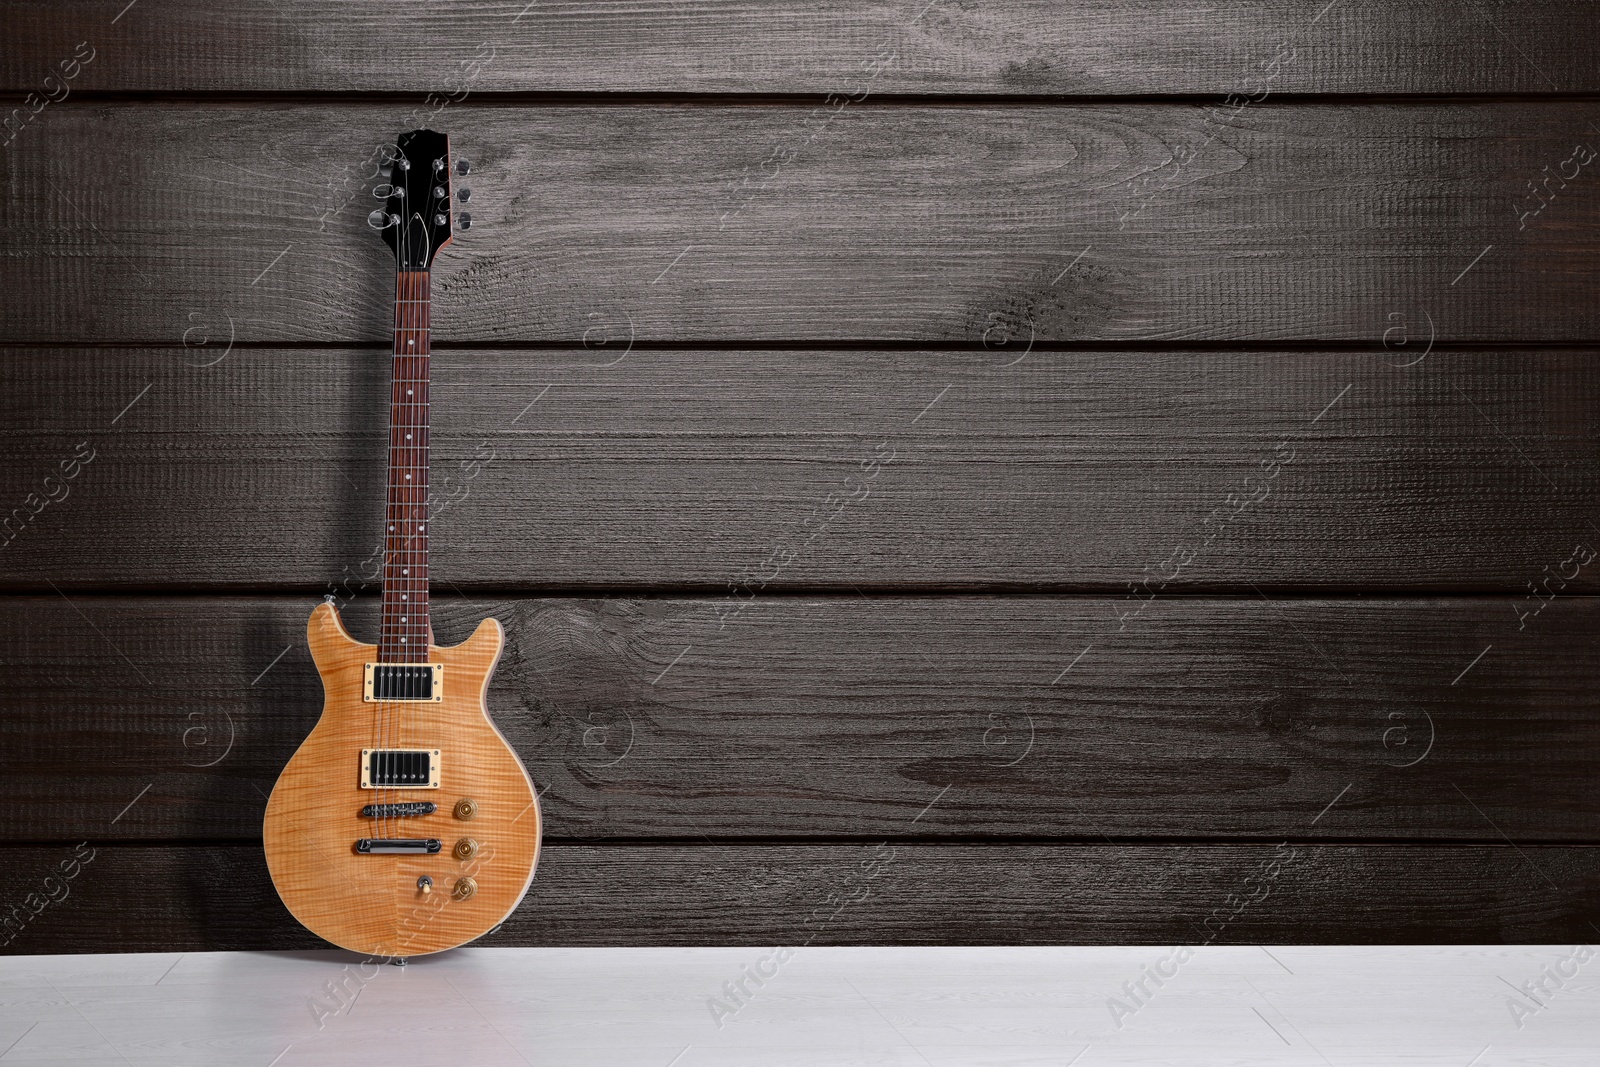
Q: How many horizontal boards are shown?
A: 5